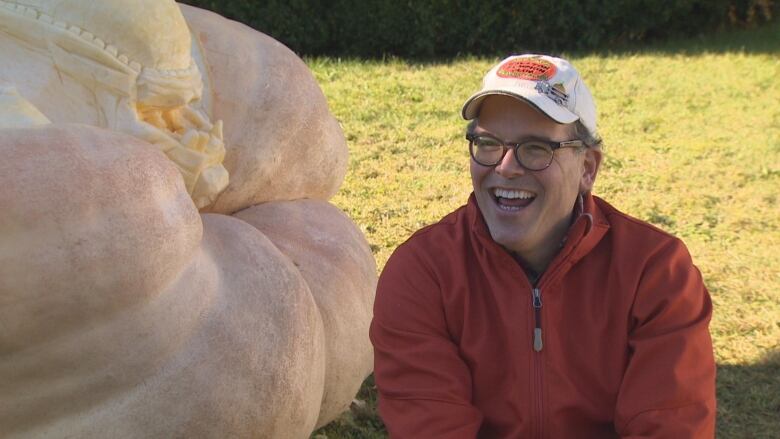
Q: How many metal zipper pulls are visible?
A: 1